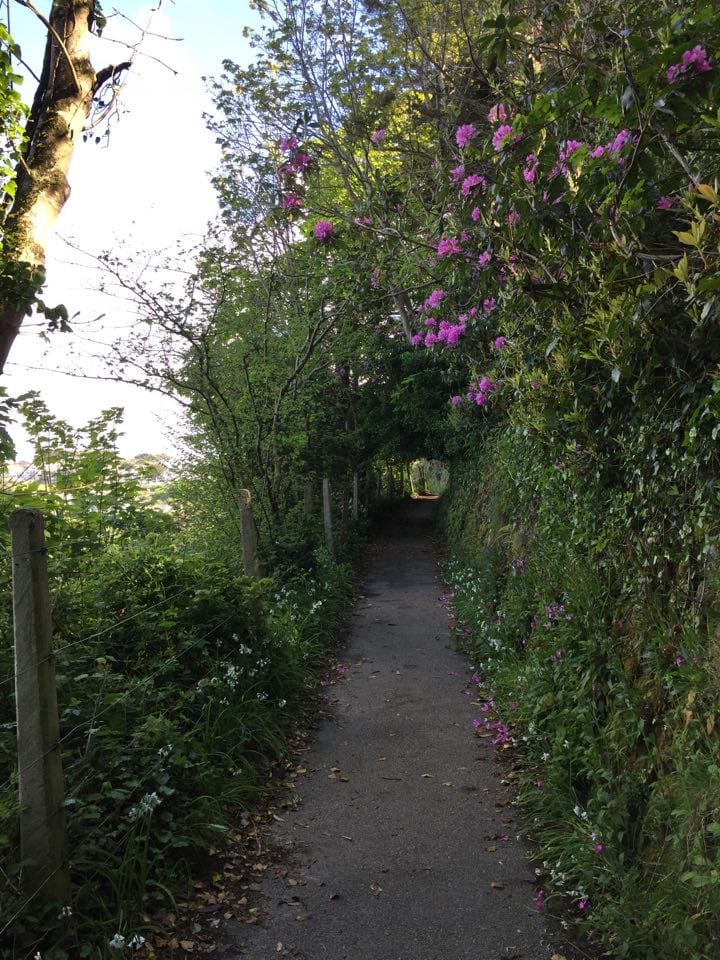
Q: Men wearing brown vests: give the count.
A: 0